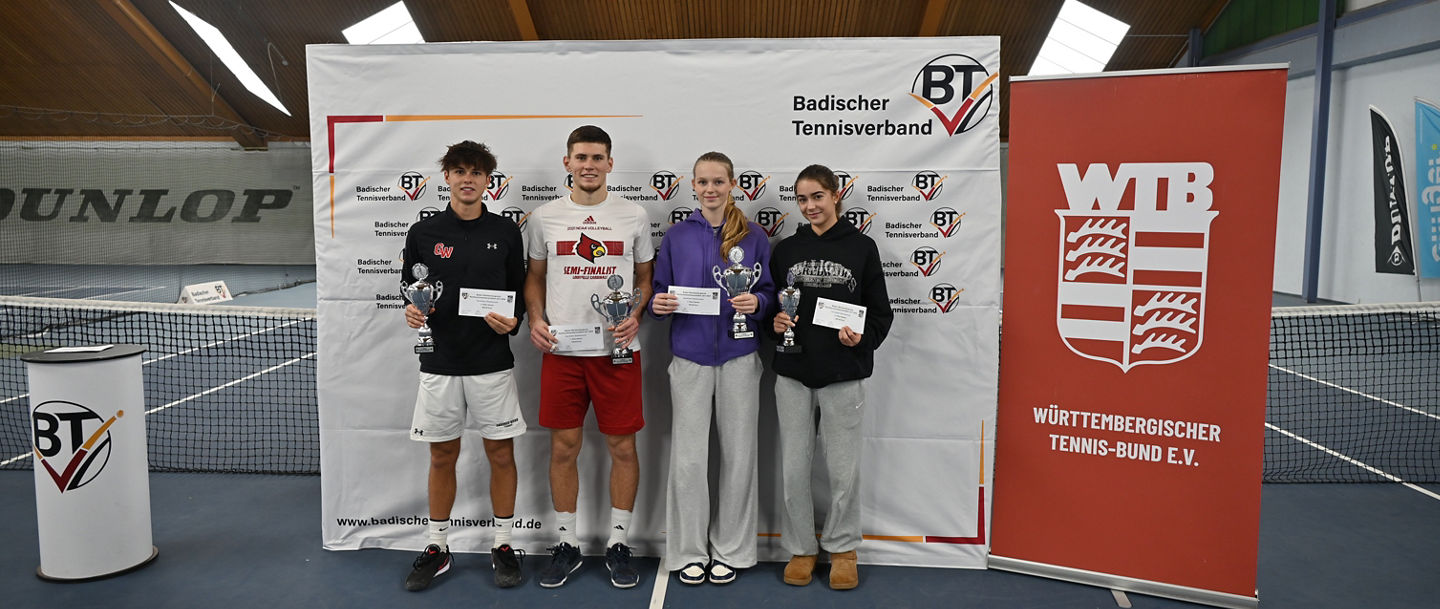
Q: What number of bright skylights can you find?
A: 3